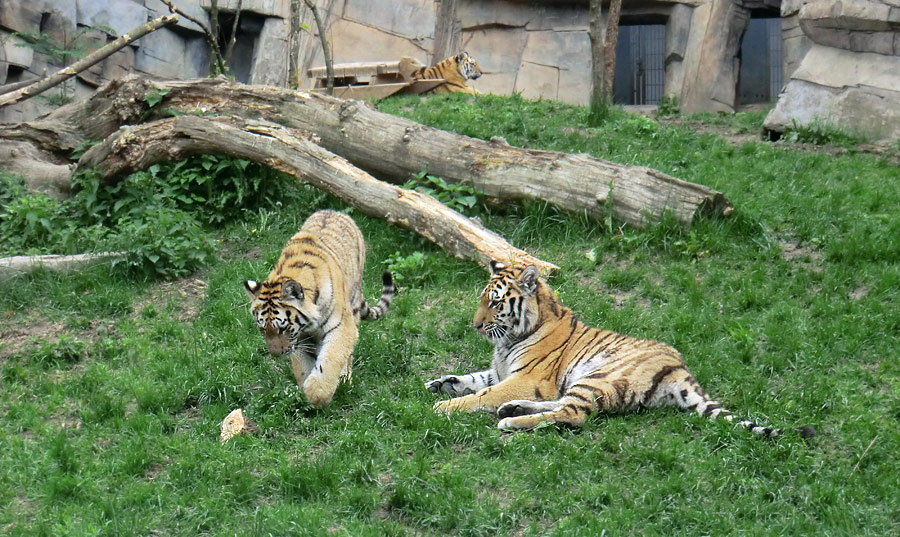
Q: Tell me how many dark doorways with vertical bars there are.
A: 2